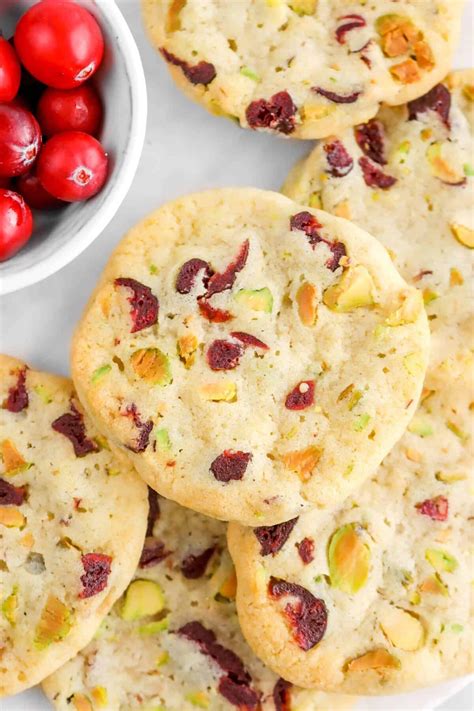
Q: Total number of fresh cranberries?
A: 7